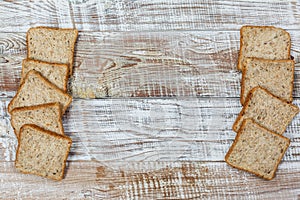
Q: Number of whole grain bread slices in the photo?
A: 9